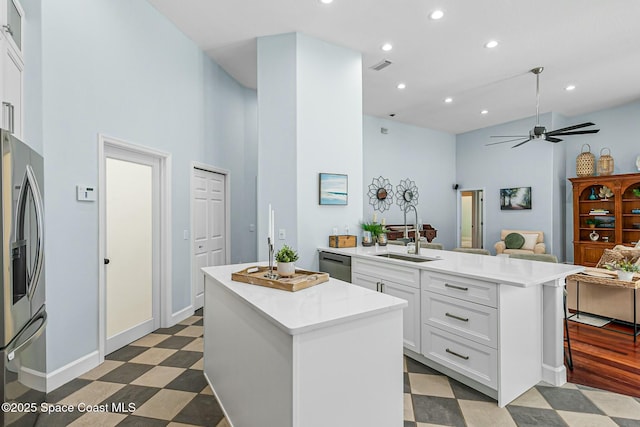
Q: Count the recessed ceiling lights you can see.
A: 8